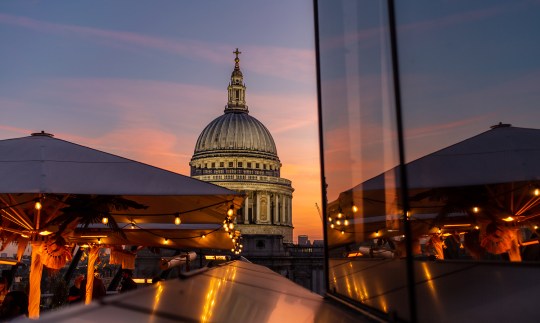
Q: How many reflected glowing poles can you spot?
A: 2